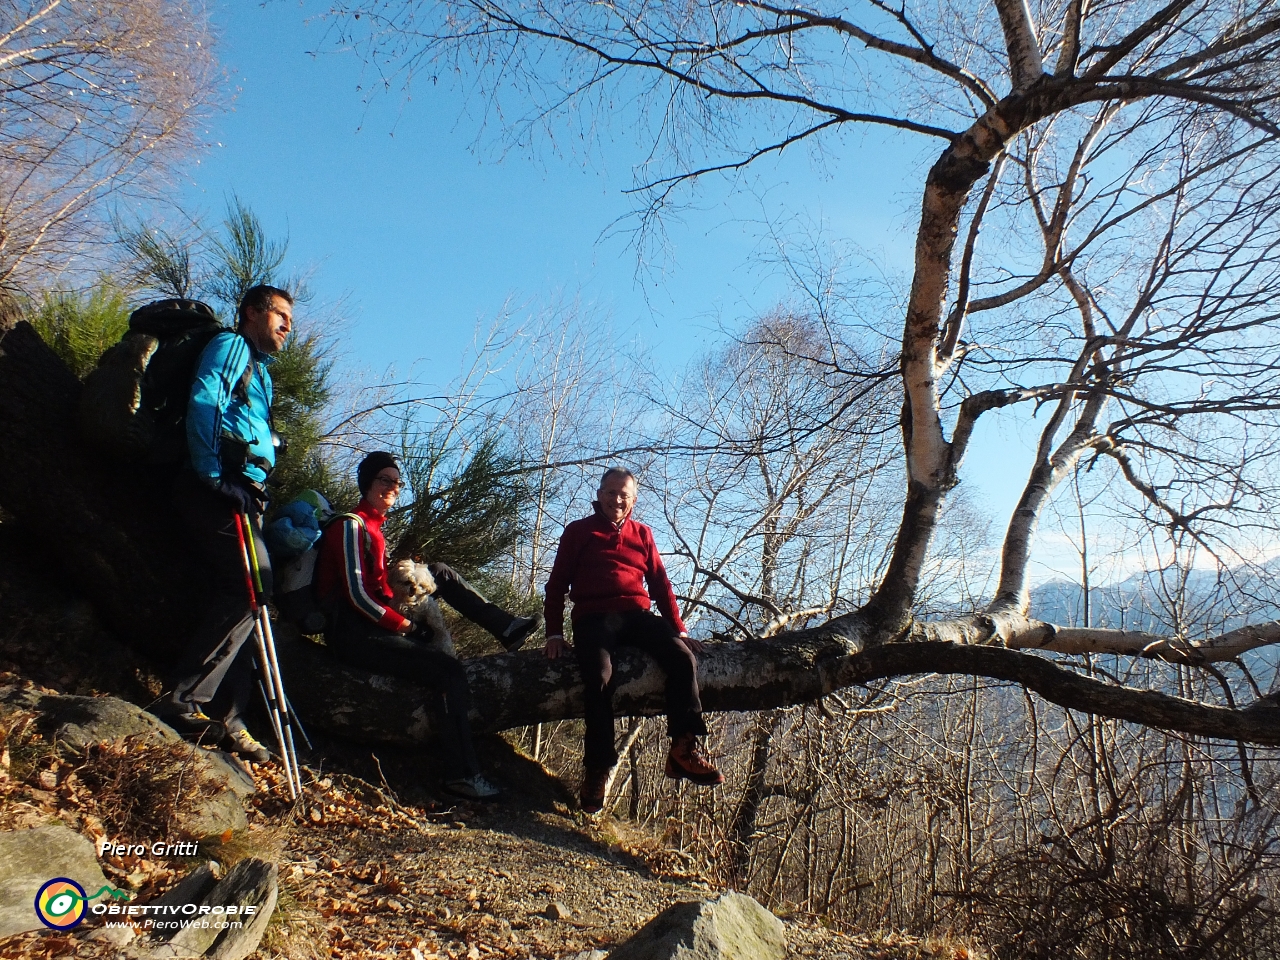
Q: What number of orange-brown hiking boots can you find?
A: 2